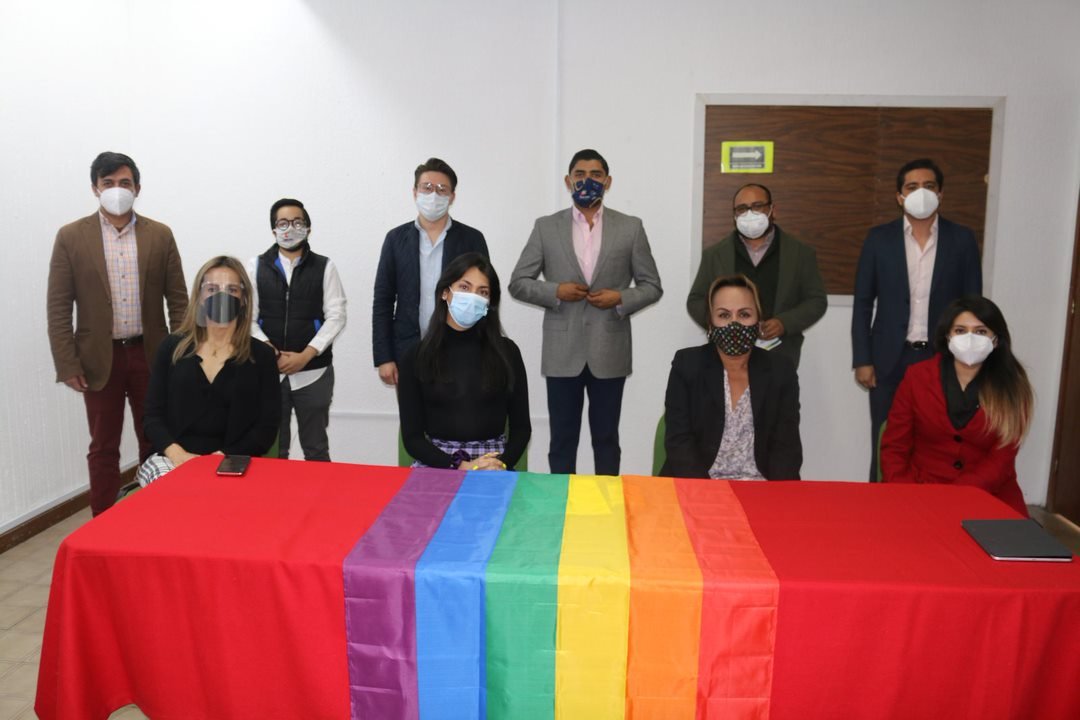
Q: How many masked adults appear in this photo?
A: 10